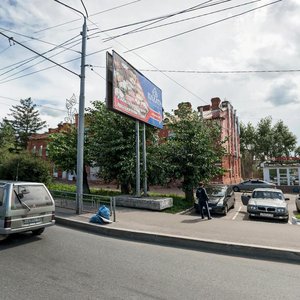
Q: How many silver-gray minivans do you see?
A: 1